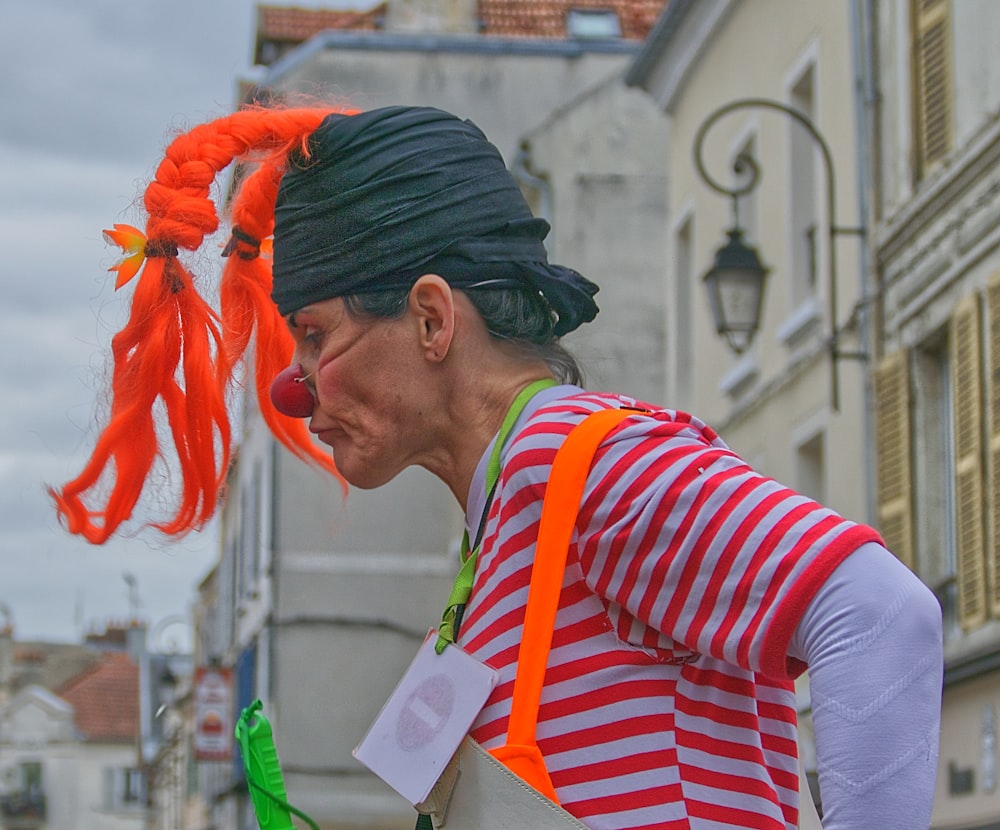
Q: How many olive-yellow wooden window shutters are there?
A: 4